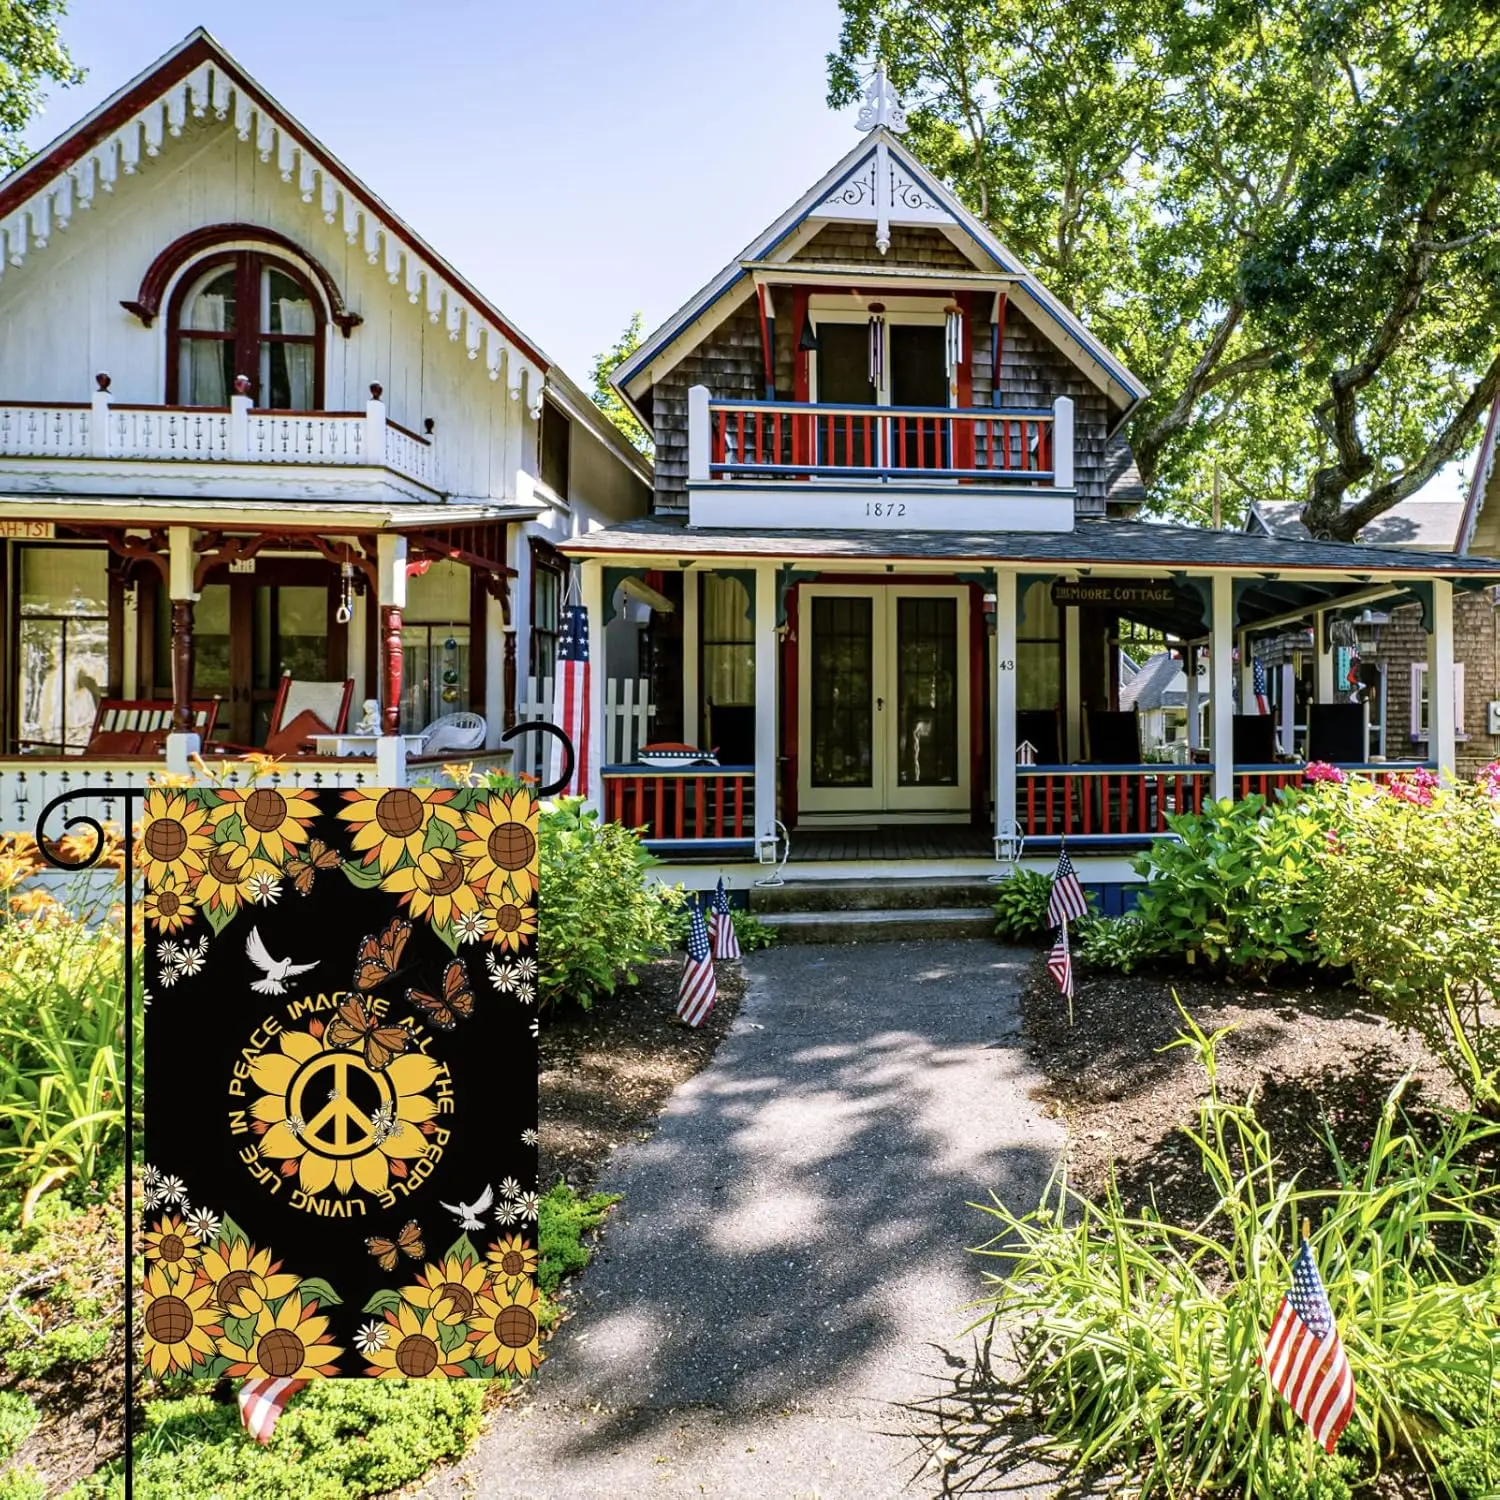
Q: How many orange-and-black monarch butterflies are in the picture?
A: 5